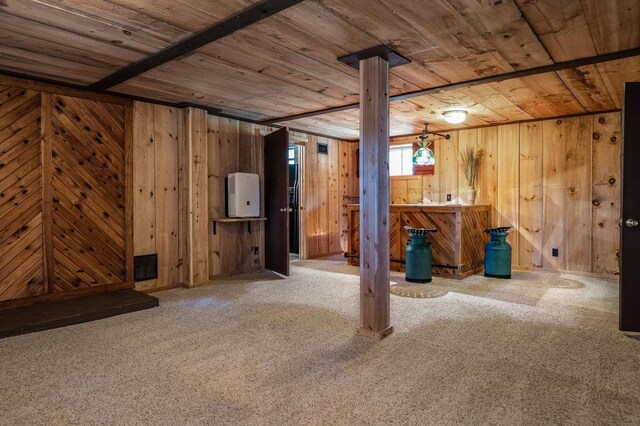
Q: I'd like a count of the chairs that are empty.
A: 2